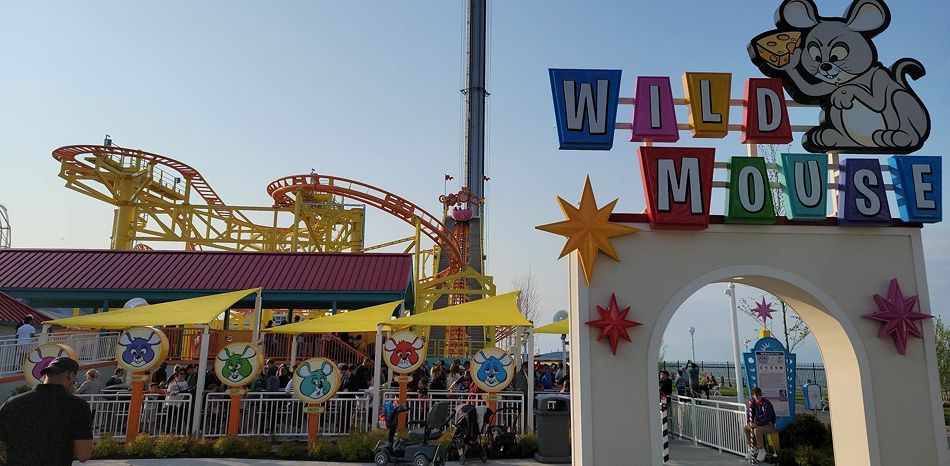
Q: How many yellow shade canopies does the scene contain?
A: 4